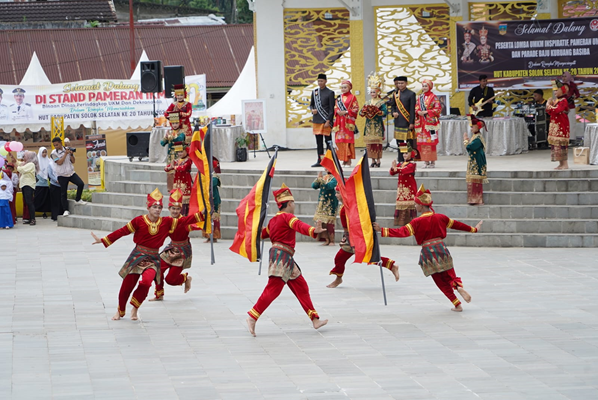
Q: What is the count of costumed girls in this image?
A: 11